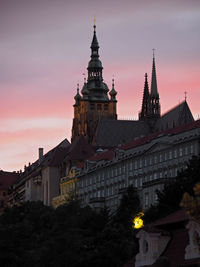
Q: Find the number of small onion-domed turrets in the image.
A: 3